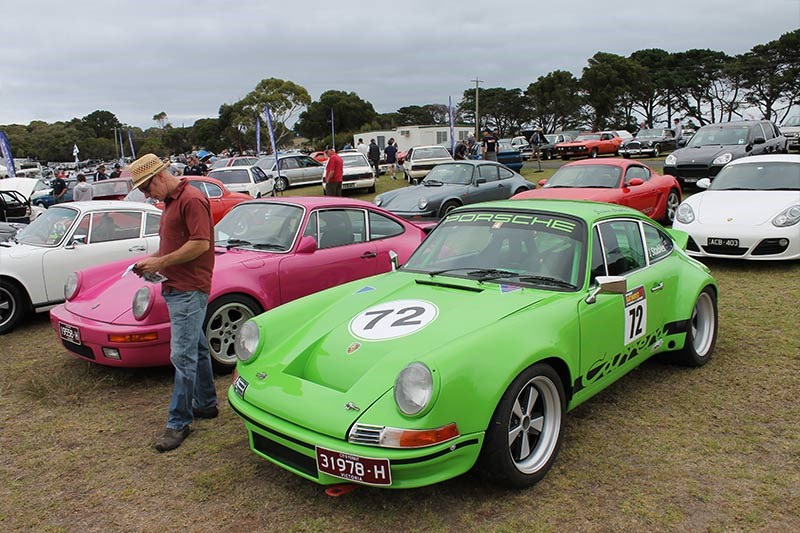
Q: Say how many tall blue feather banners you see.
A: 7